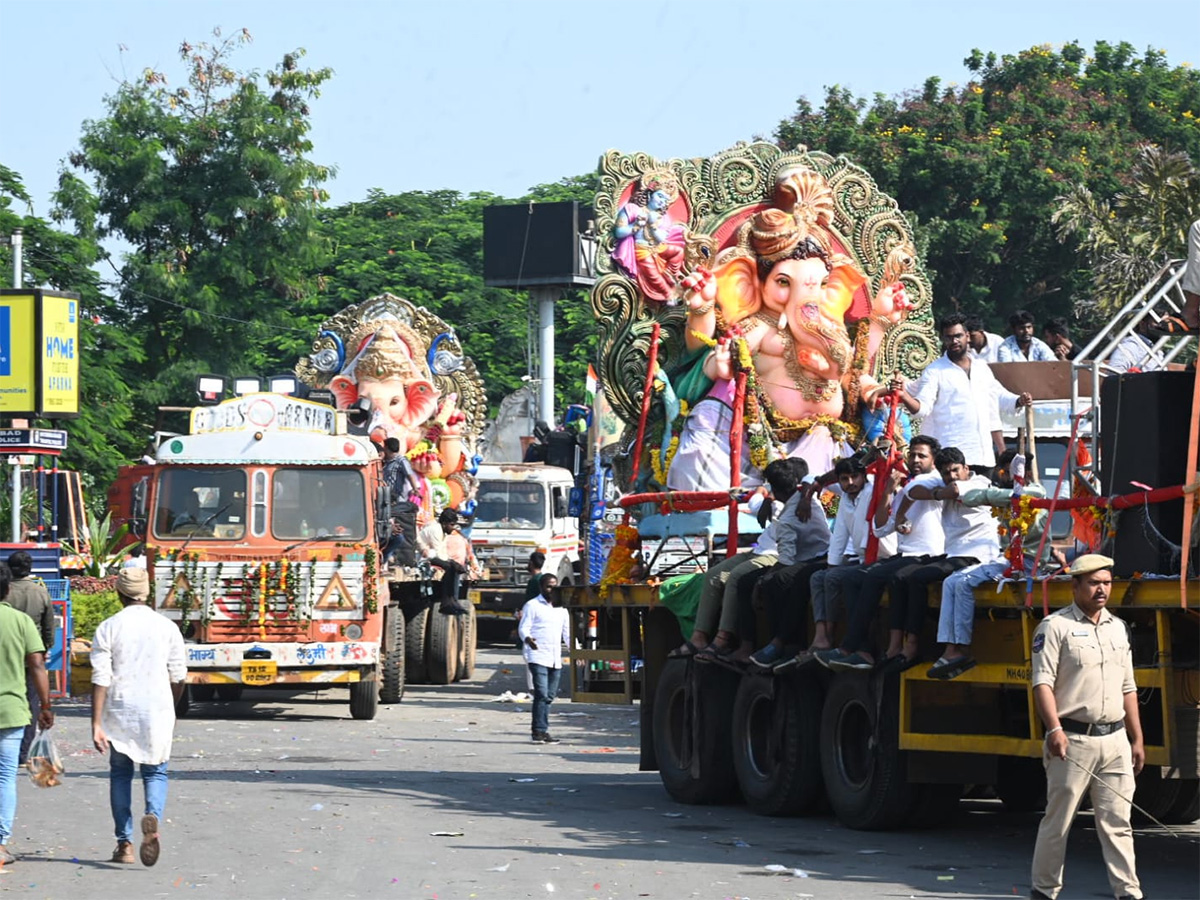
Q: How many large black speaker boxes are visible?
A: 1